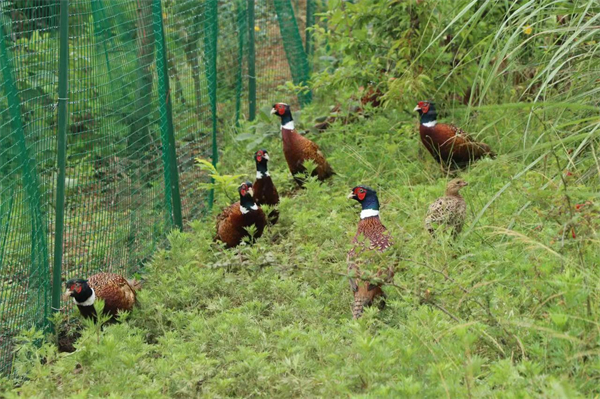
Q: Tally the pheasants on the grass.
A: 7